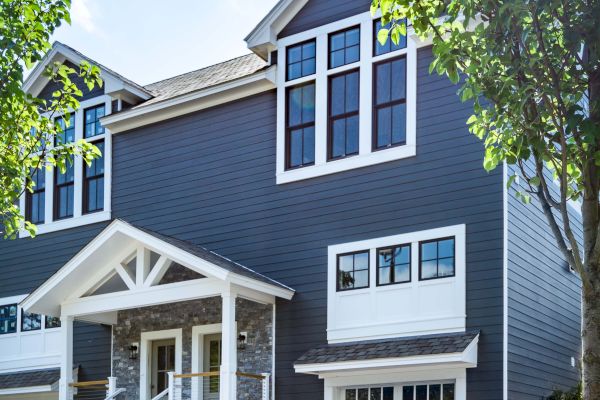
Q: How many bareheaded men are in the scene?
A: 0